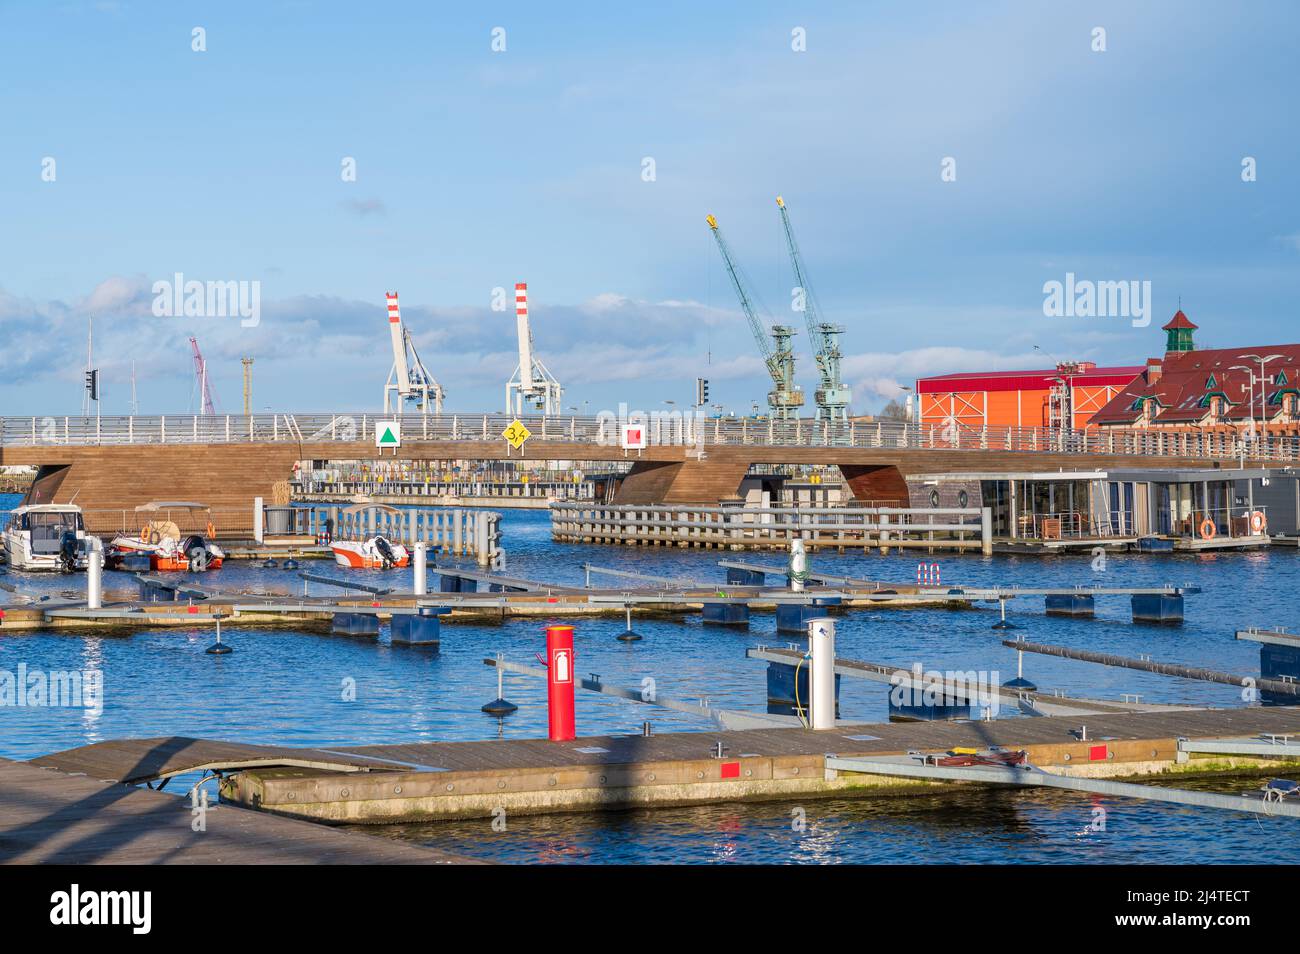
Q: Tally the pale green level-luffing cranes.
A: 2